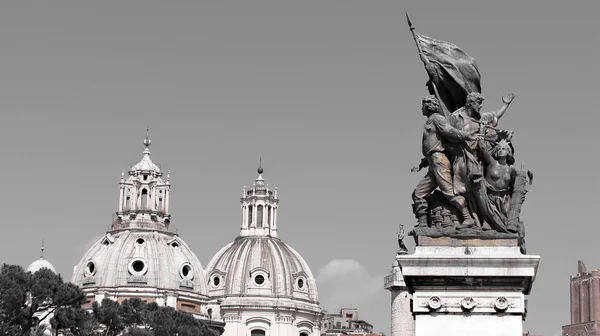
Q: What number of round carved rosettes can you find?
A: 3